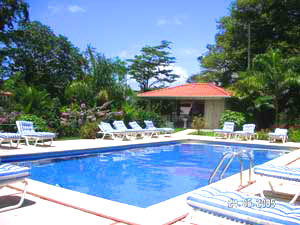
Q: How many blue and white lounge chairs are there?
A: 12